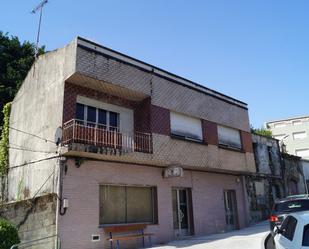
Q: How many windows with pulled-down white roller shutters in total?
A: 2